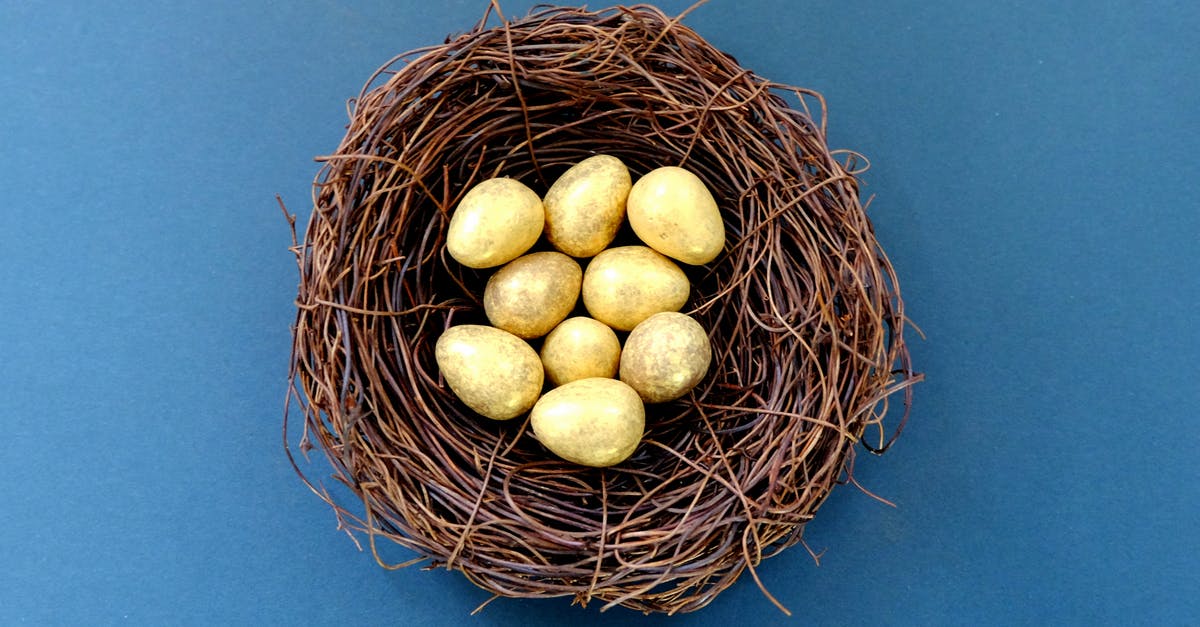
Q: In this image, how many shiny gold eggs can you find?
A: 9